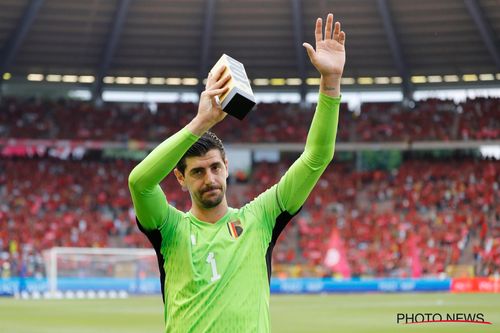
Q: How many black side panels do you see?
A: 2